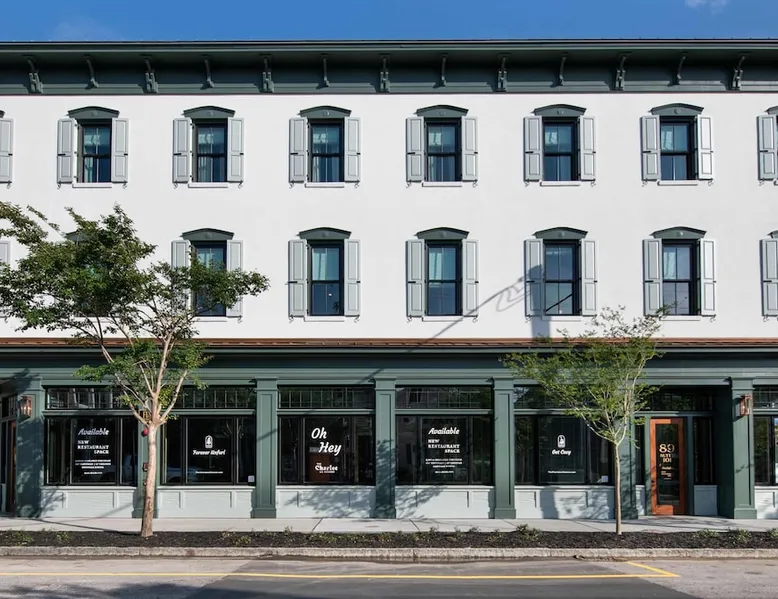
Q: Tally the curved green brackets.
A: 13